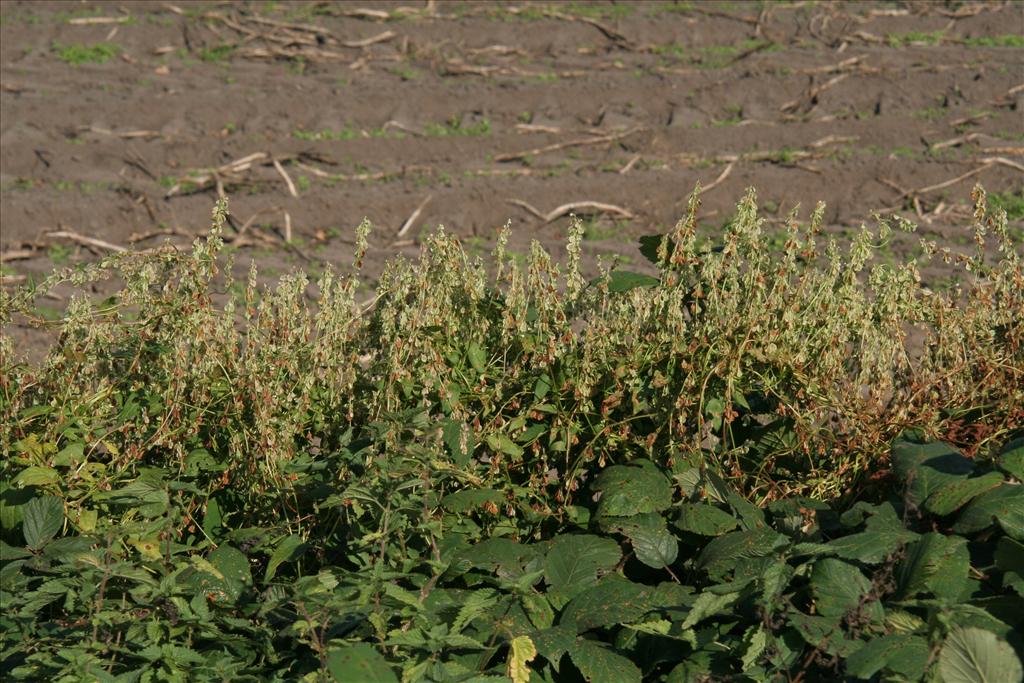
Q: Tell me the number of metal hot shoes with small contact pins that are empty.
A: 0